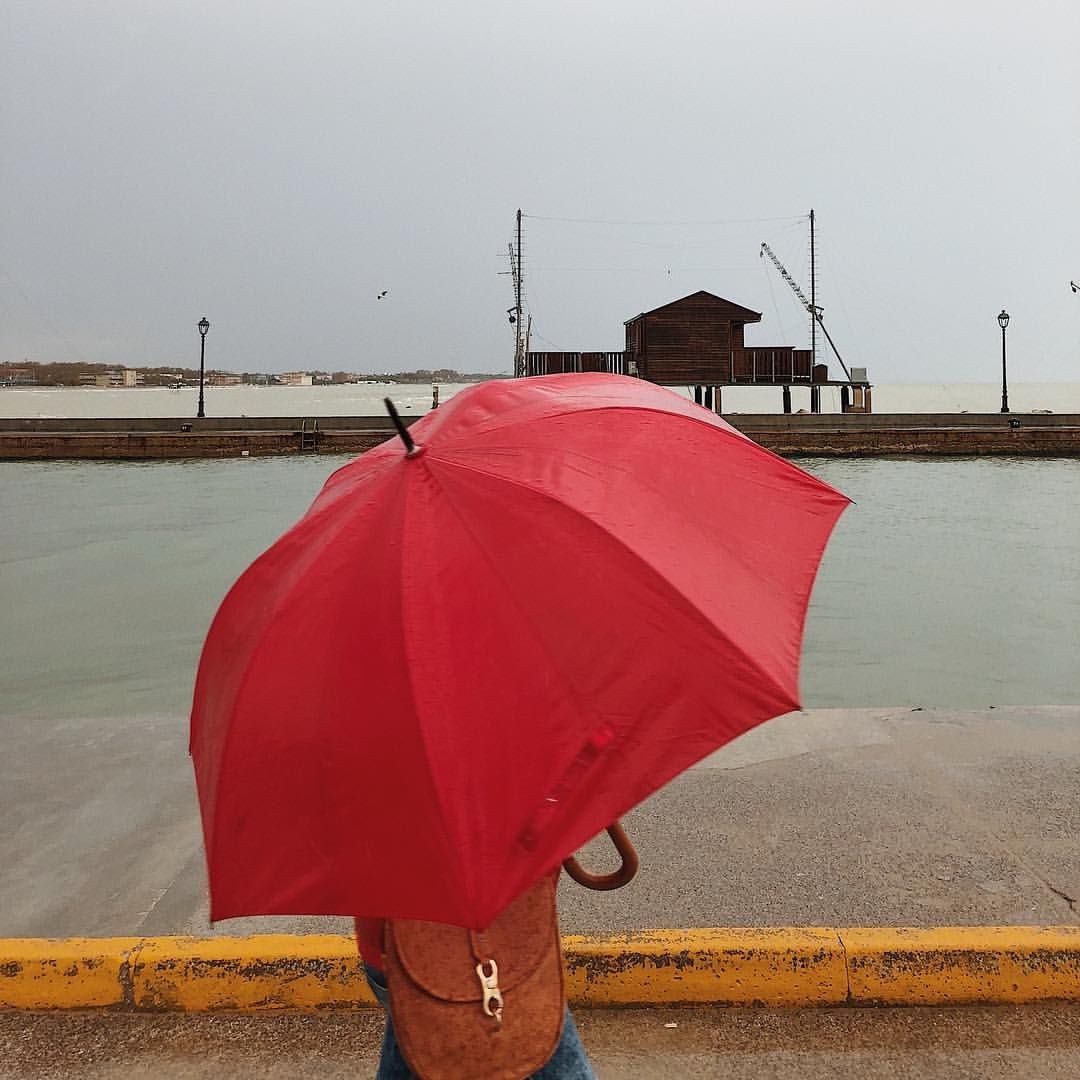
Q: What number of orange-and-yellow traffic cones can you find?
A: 0